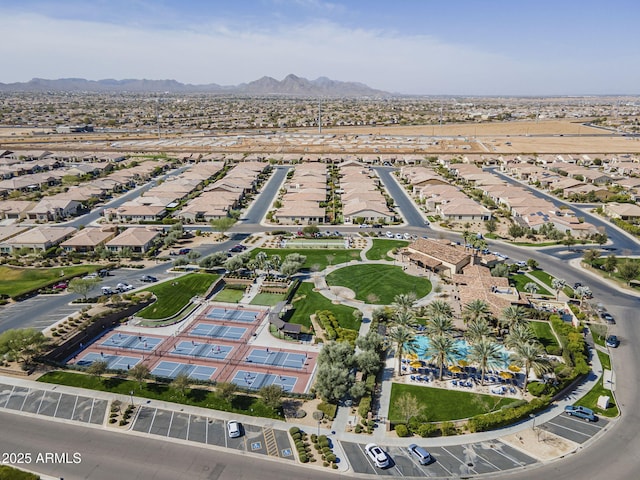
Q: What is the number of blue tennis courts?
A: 8